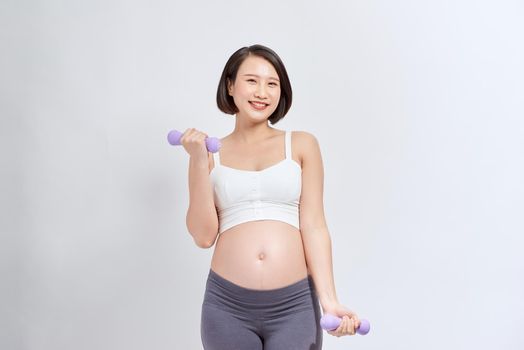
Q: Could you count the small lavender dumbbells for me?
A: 2